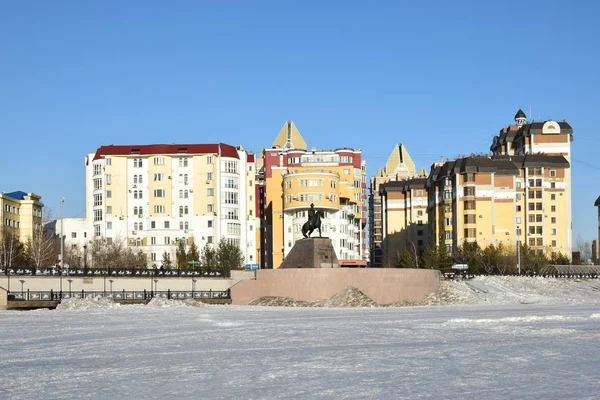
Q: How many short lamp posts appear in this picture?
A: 5